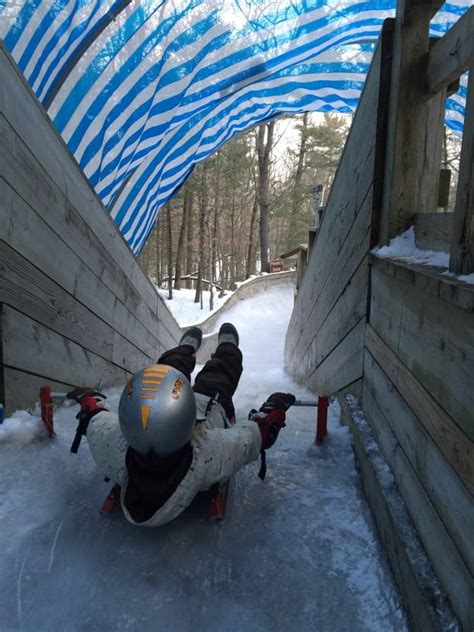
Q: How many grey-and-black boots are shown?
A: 2